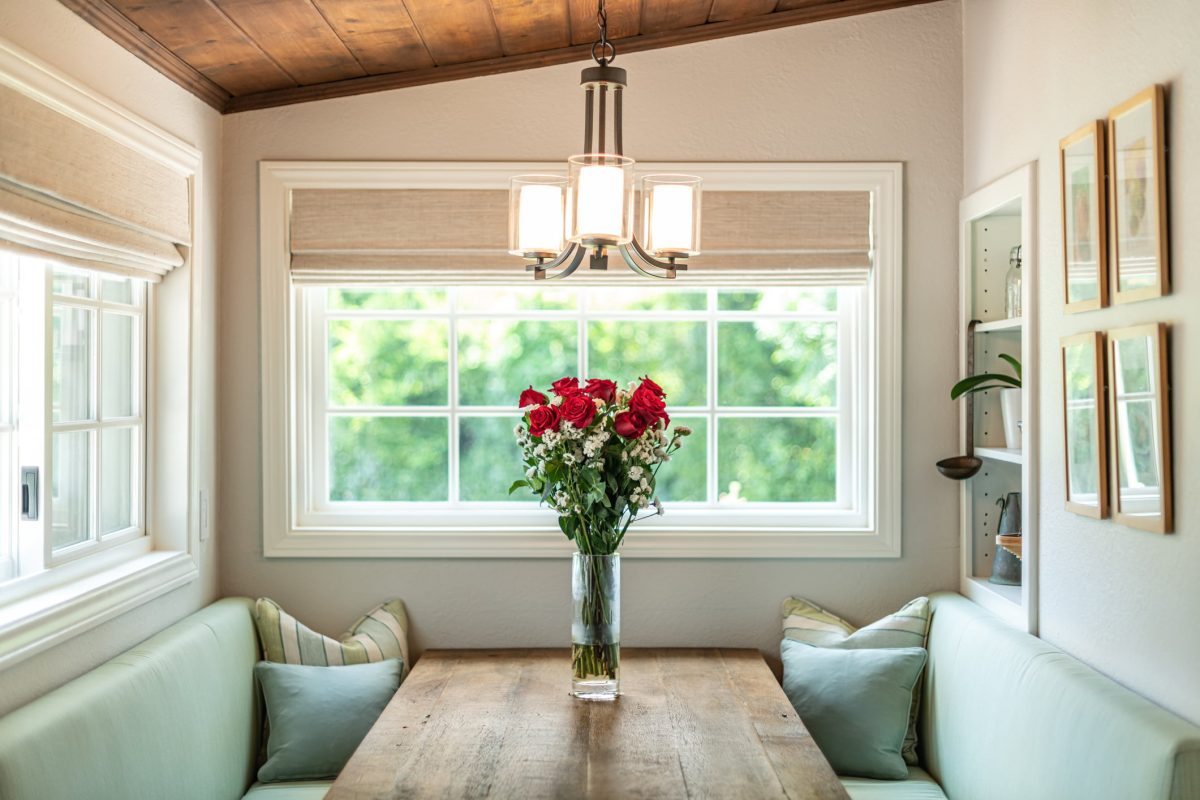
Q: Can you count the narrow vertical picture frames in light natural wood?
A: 4